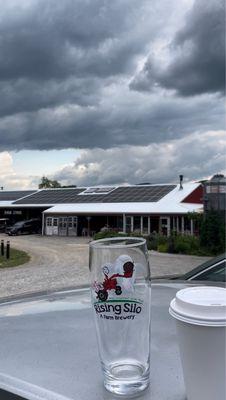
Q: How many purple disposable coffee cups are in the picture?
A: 0